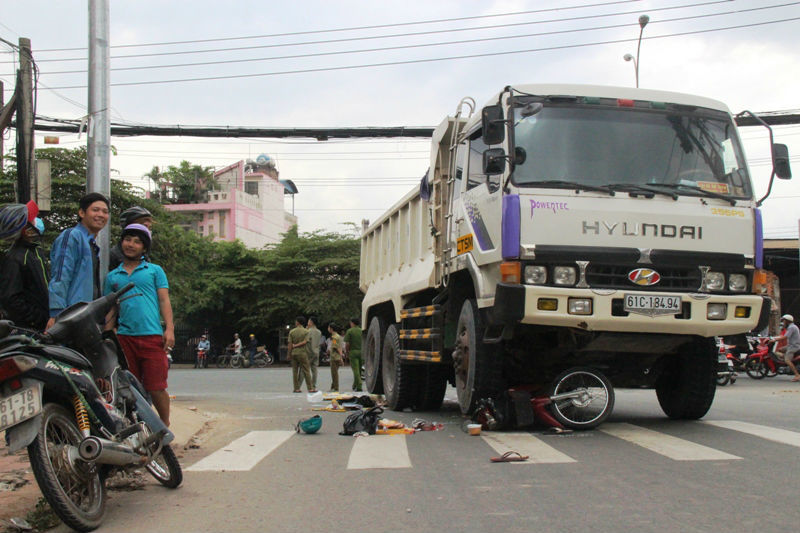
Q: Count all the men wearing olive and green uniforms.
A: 4